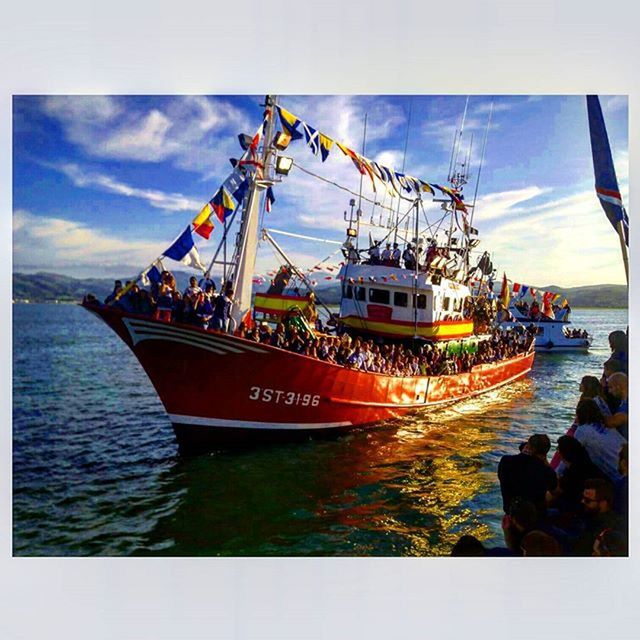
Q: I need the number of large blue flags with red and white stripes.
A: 1